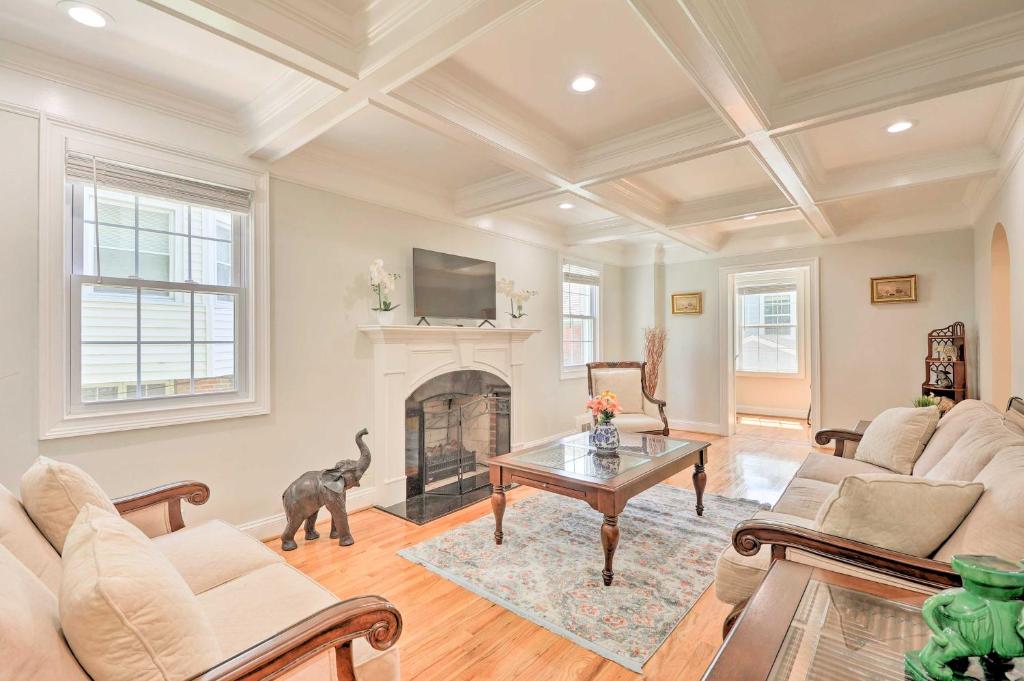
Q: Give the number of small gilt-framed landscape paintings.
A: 2